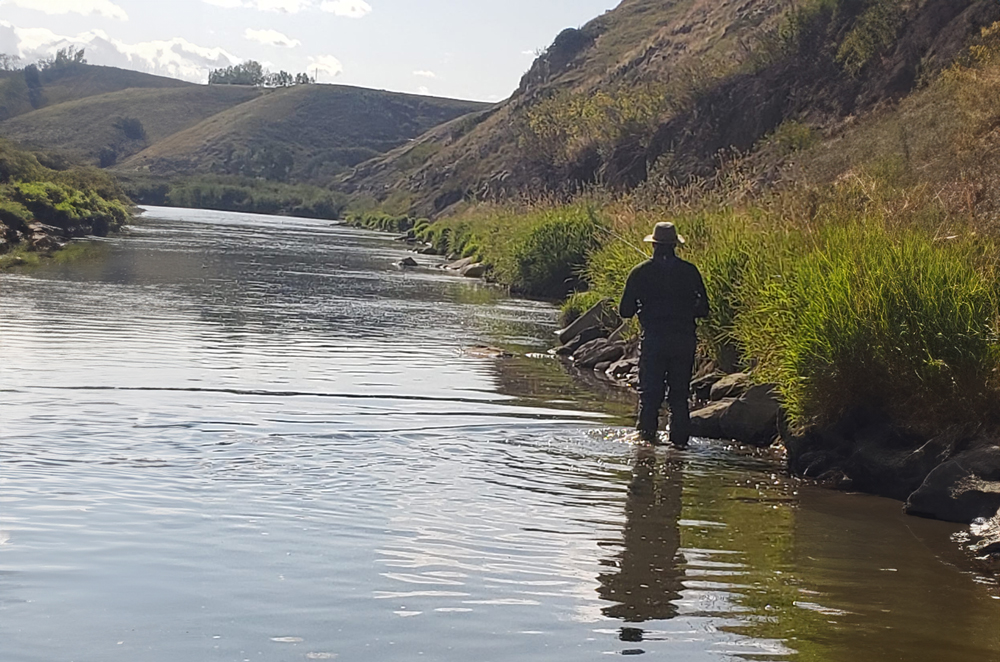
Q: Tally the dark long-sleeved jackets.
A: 1